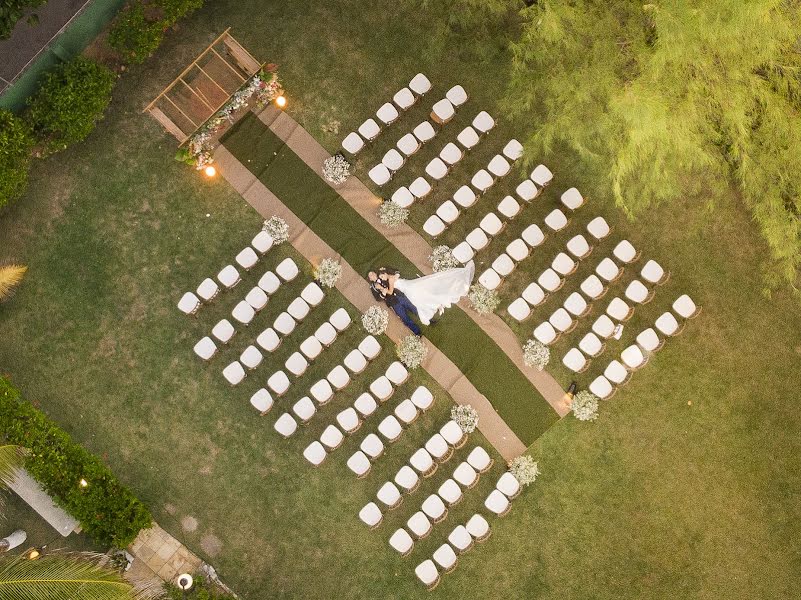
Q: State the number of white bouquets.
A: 12